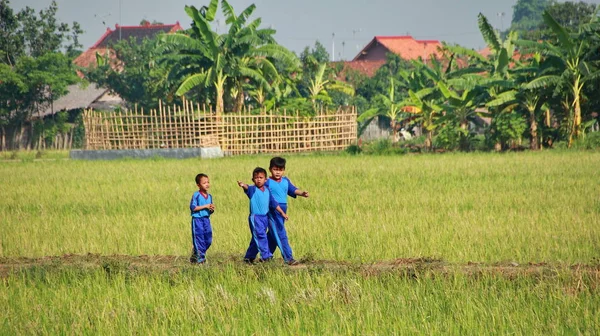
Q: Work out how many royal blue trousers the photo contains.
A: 3